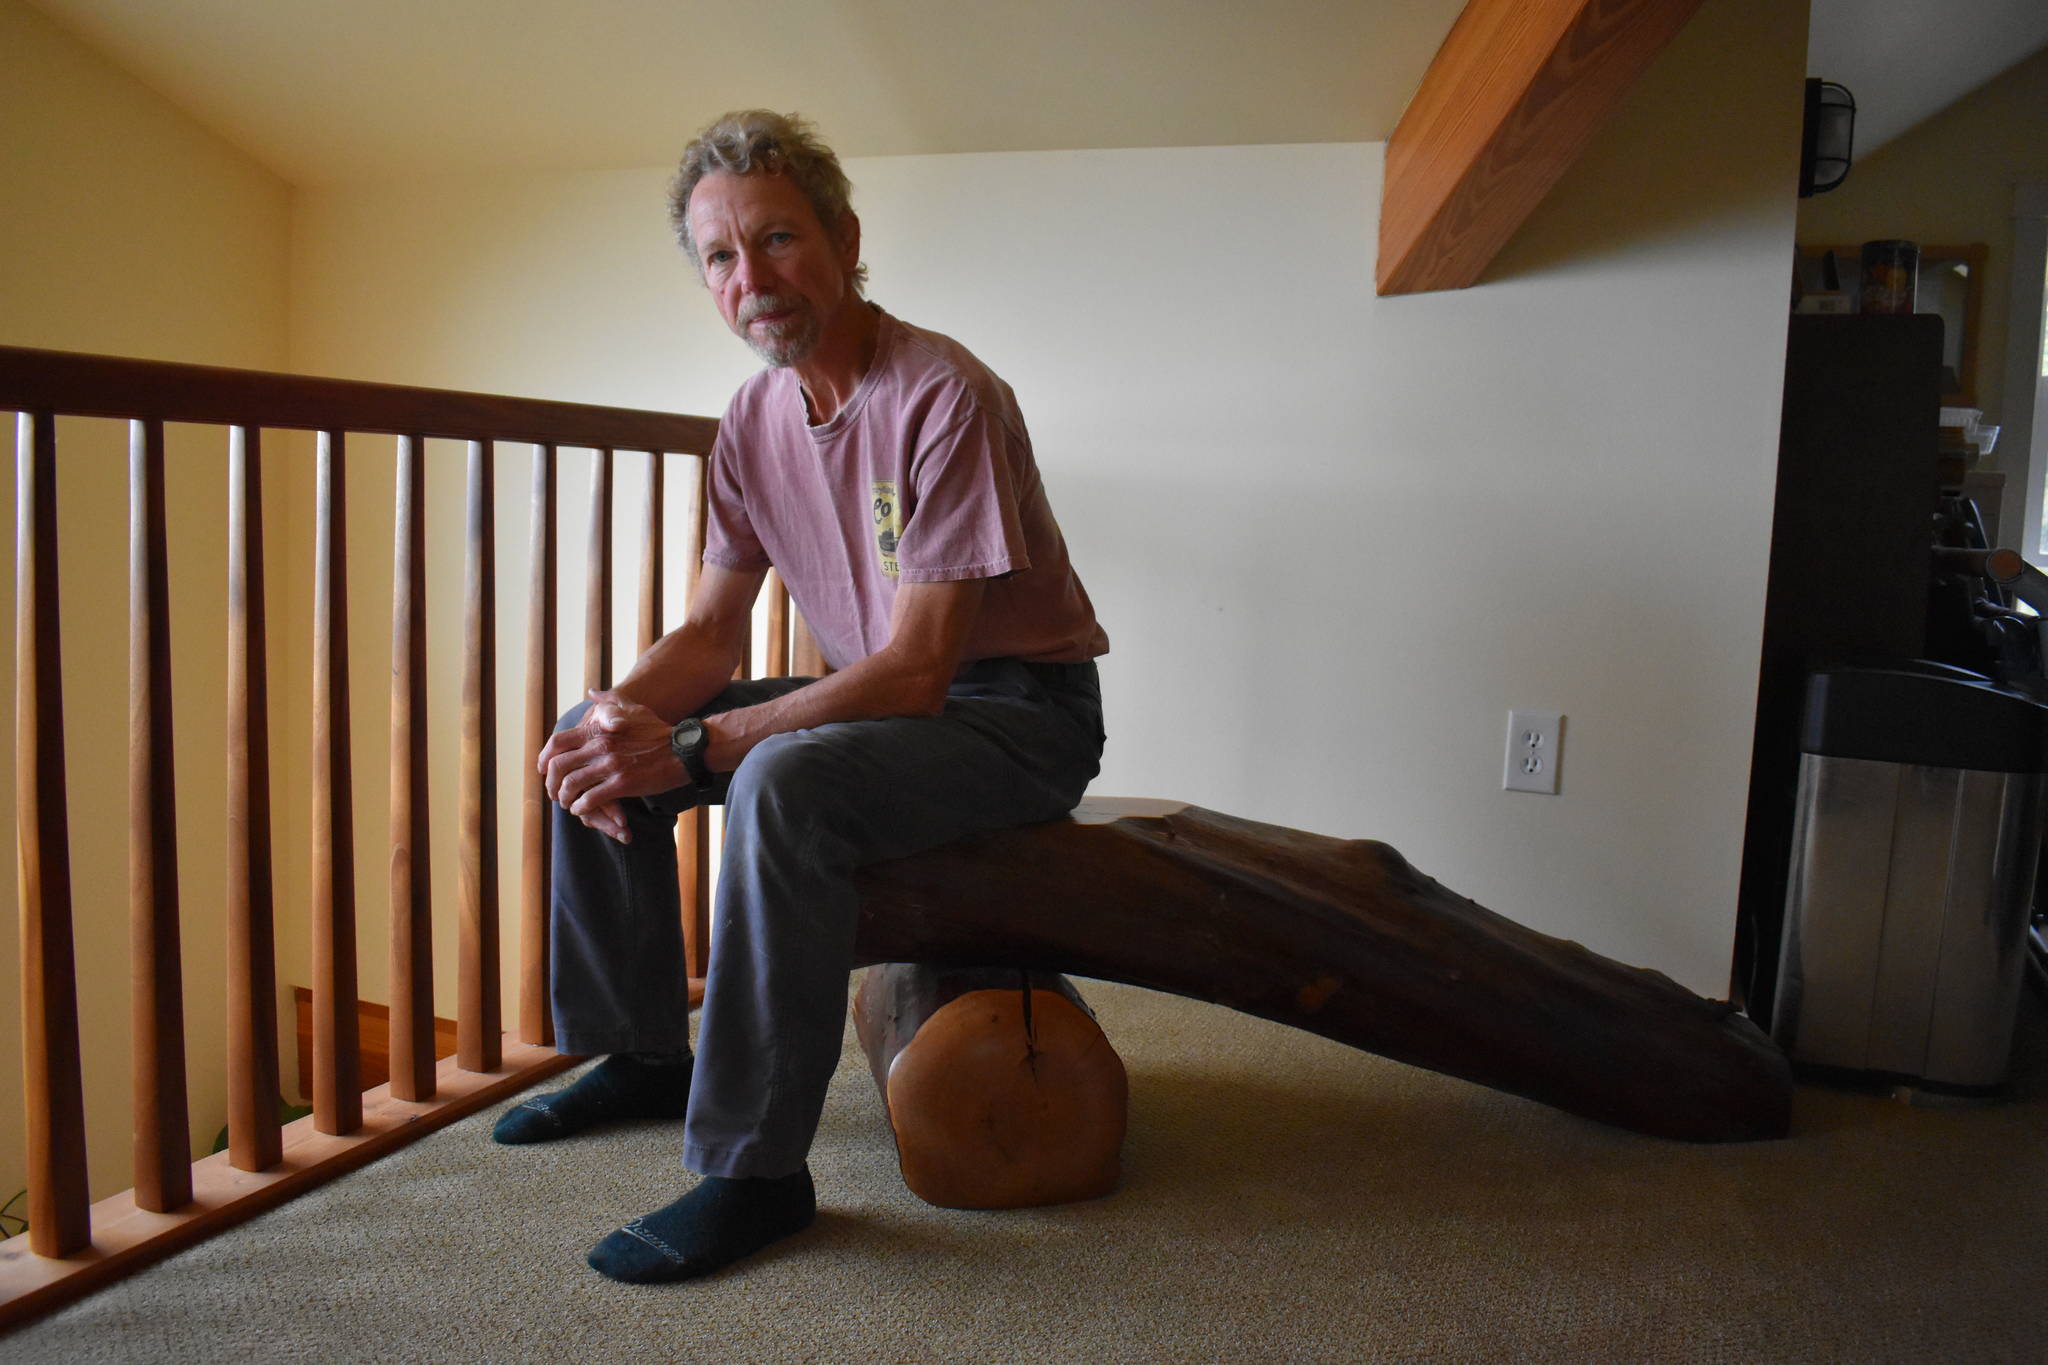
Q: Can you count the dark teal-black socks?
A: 2